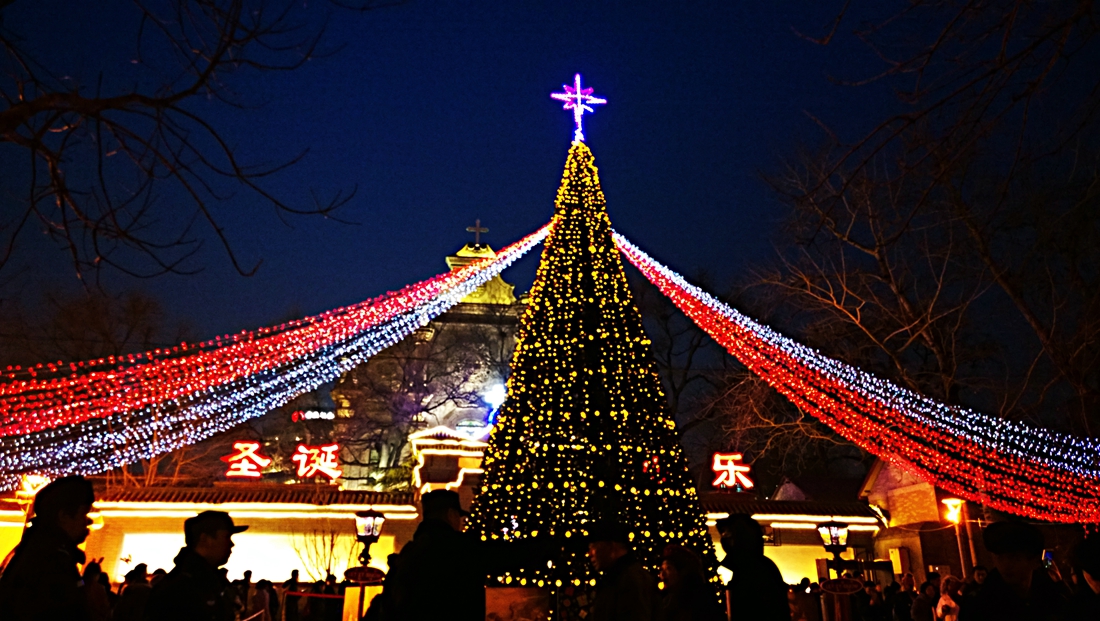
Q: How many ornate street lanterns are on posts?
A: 2